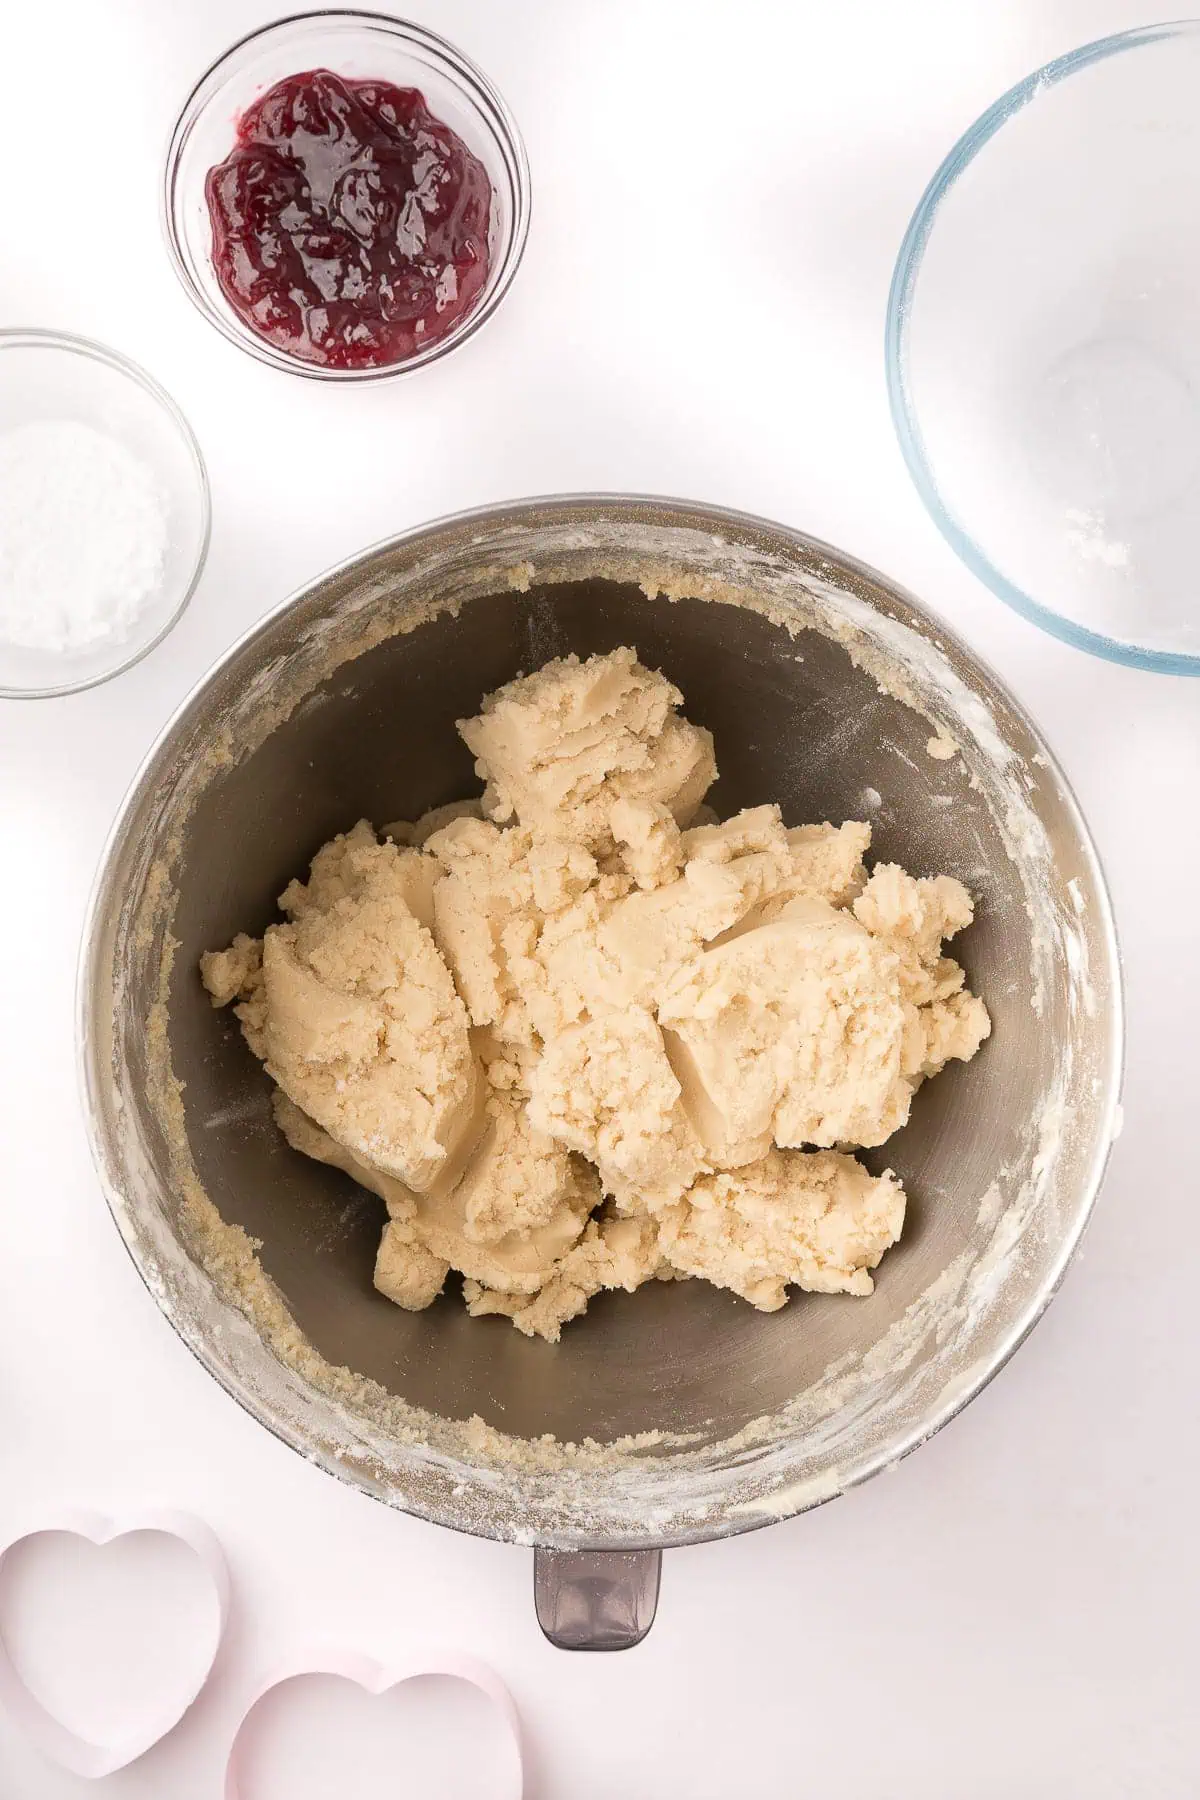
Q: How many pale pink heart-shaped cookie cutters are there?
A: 2